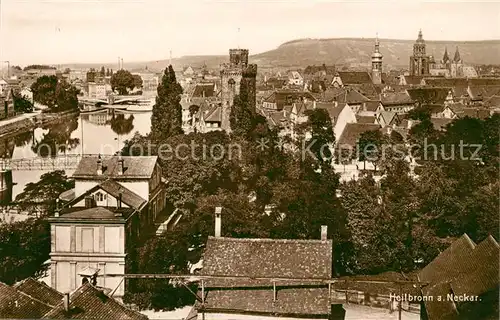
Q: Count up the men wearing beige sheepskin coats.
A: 0